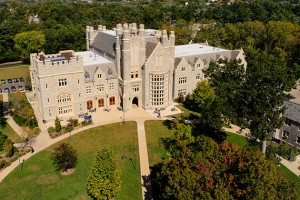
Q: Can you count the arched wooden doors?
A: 3